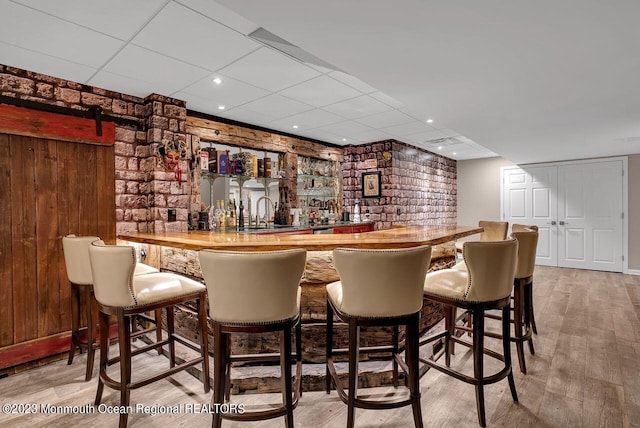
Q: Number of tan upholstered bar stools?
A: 8